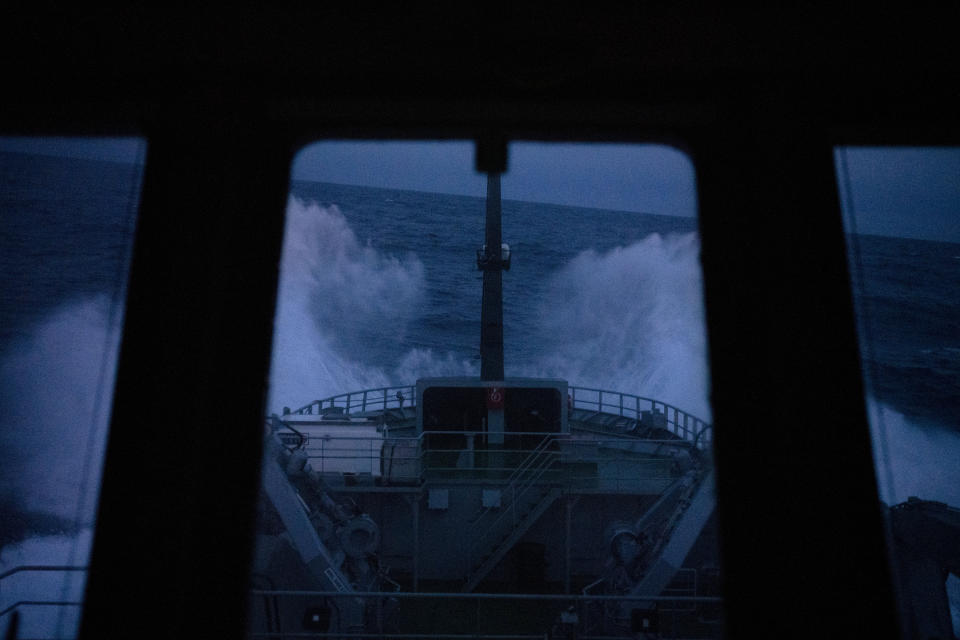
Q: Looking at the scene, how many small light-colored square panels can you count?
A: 2